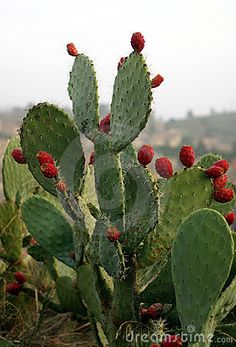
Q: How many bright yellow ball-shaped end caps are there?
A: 0